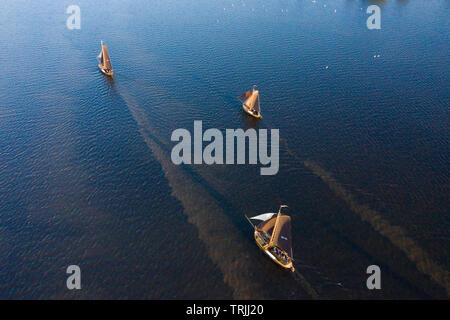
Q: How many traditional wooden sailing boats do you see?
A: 3